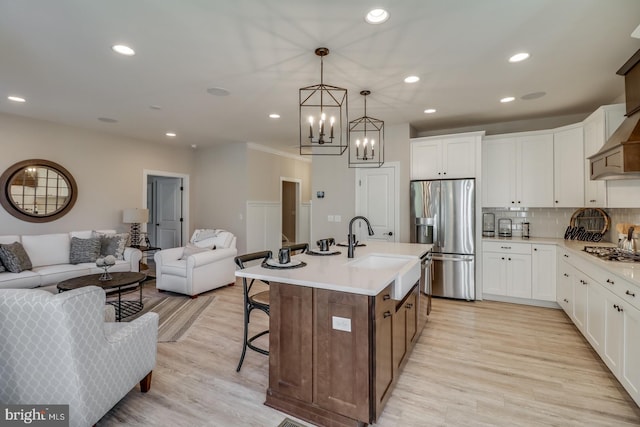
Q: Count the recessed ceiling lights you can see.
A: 9